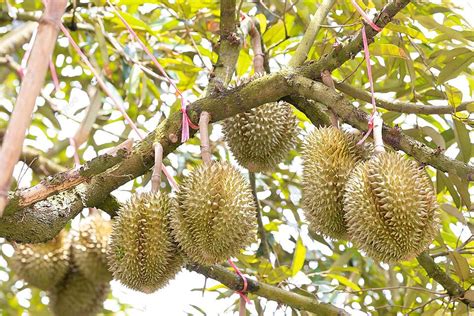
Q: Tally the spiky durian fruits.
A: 8